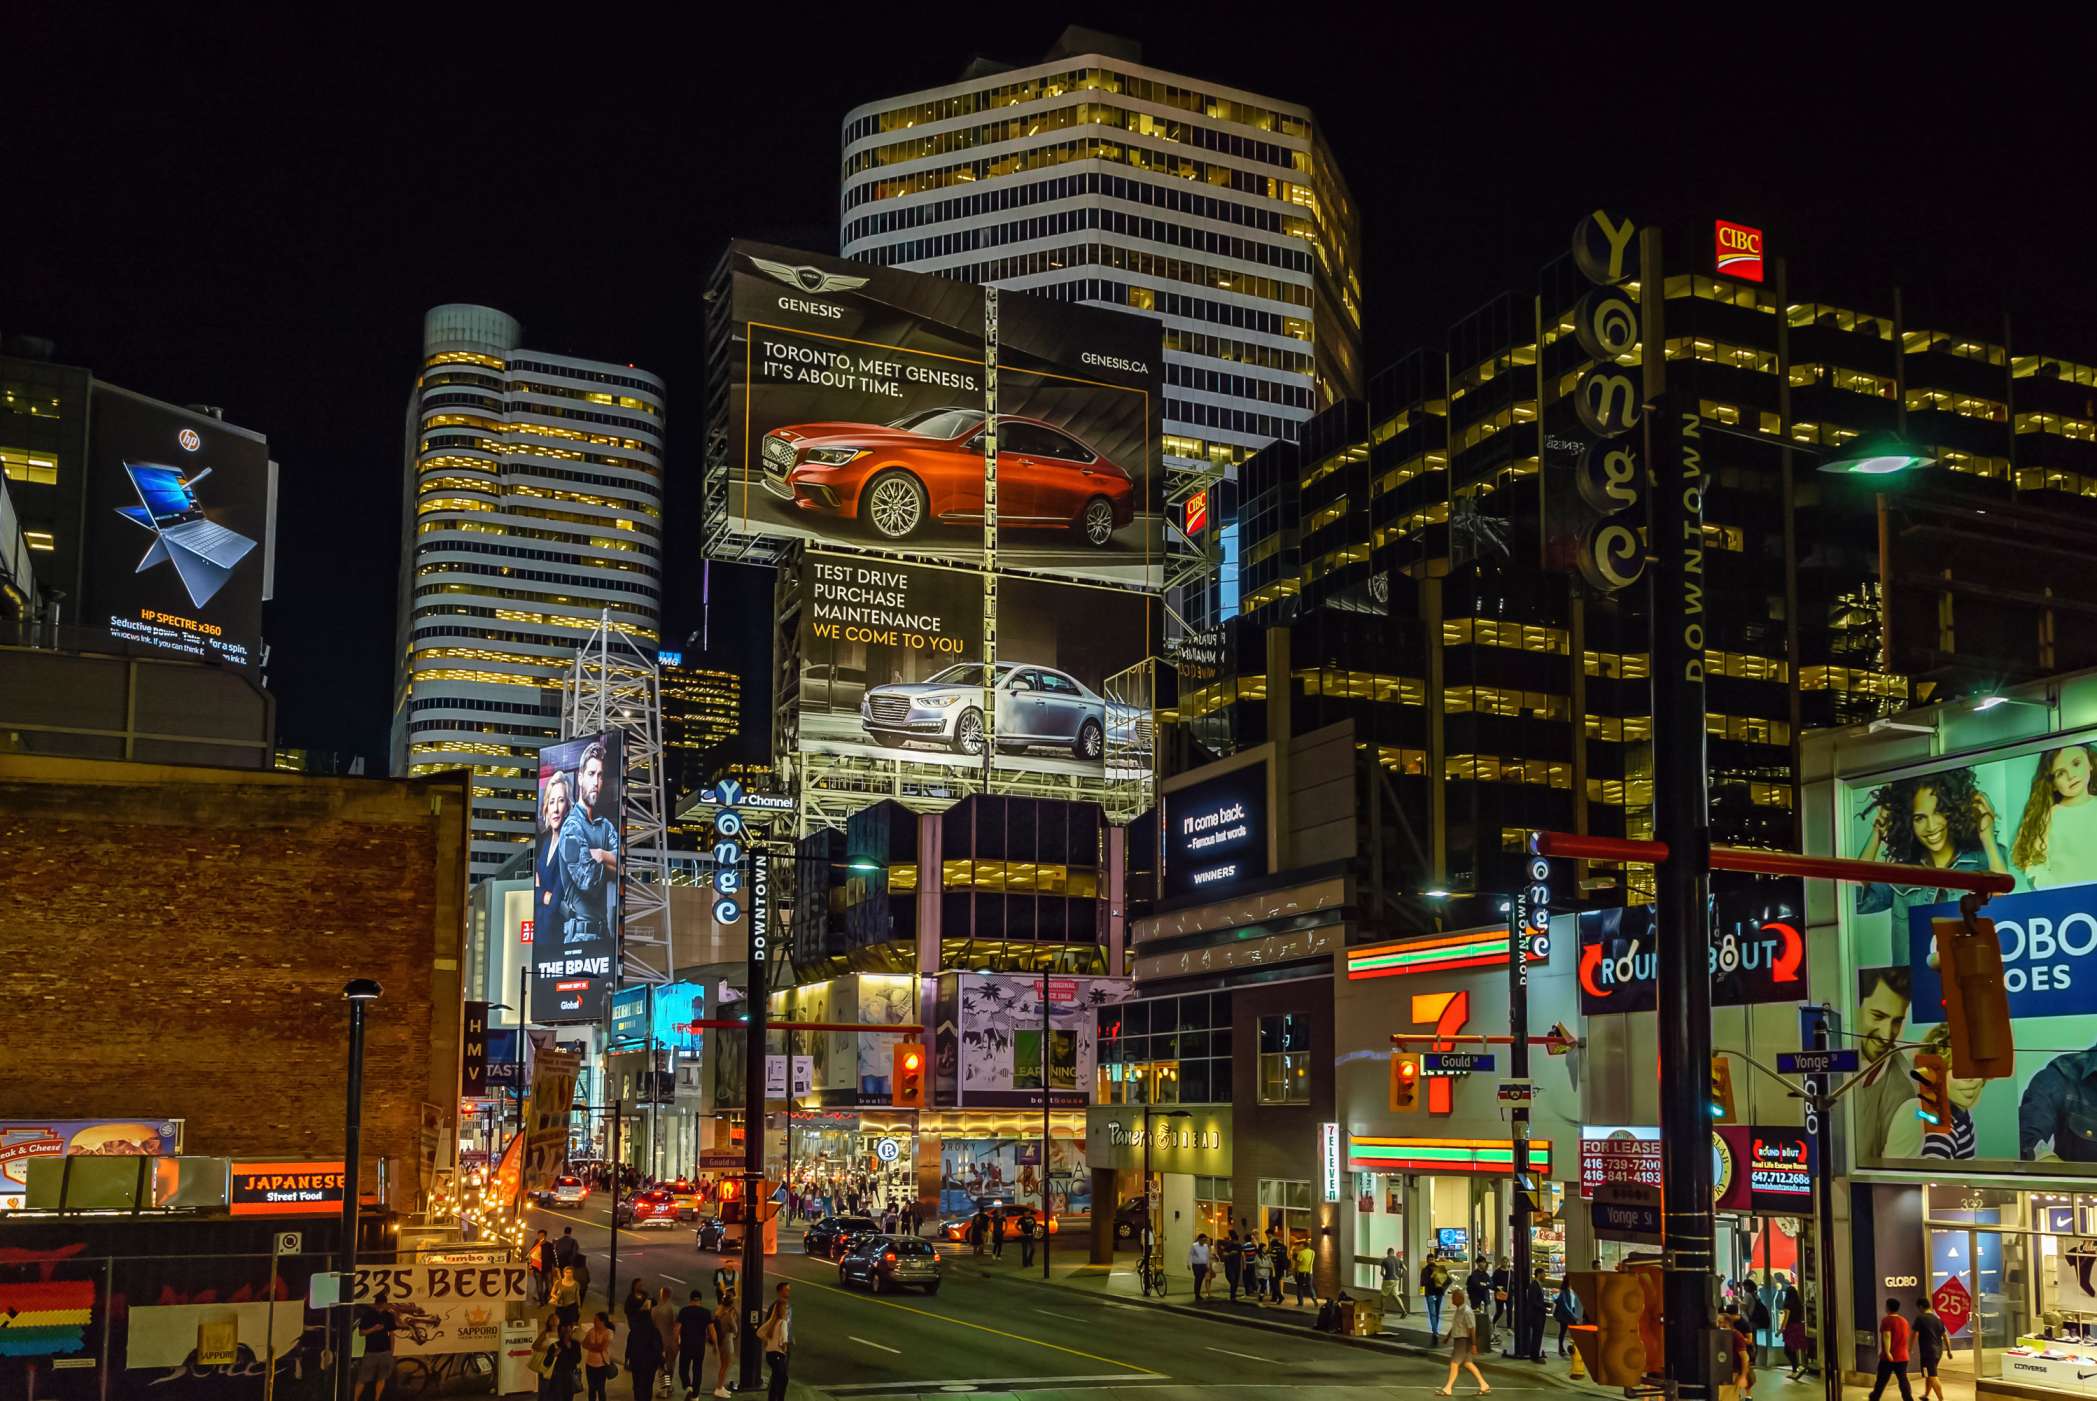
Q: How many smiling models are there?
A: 2